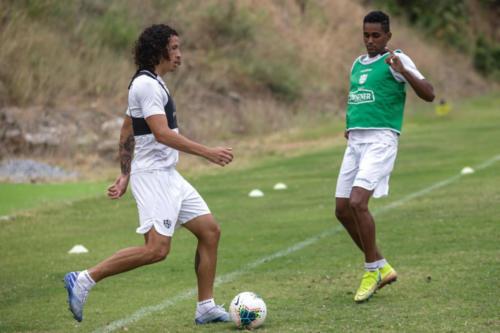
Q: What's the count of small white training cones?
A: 4